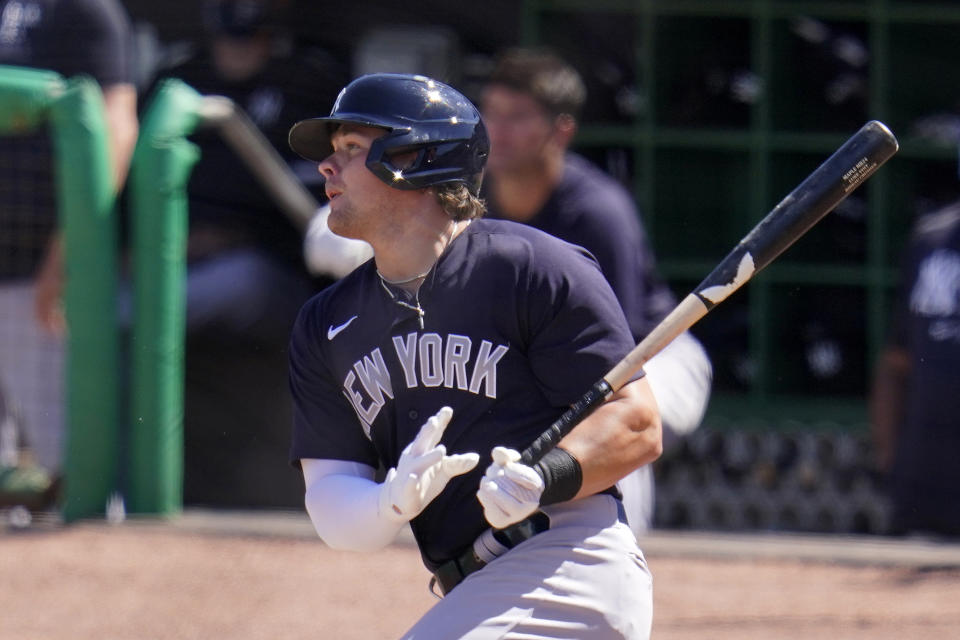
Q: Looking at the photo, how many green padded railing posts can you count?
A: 2